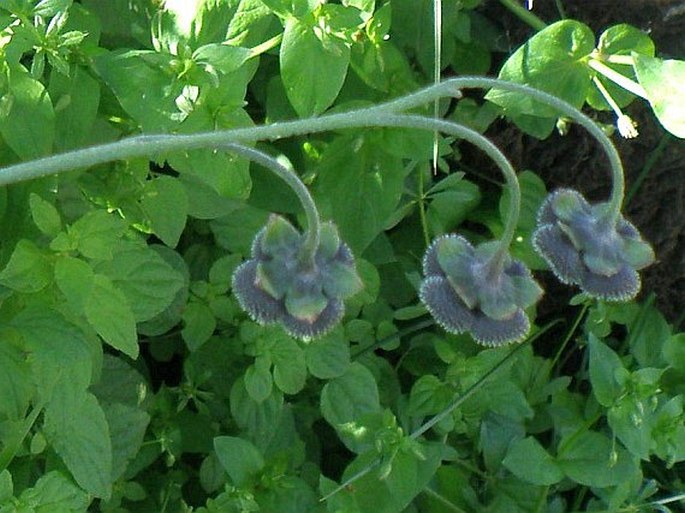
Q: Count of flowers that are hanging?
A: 3